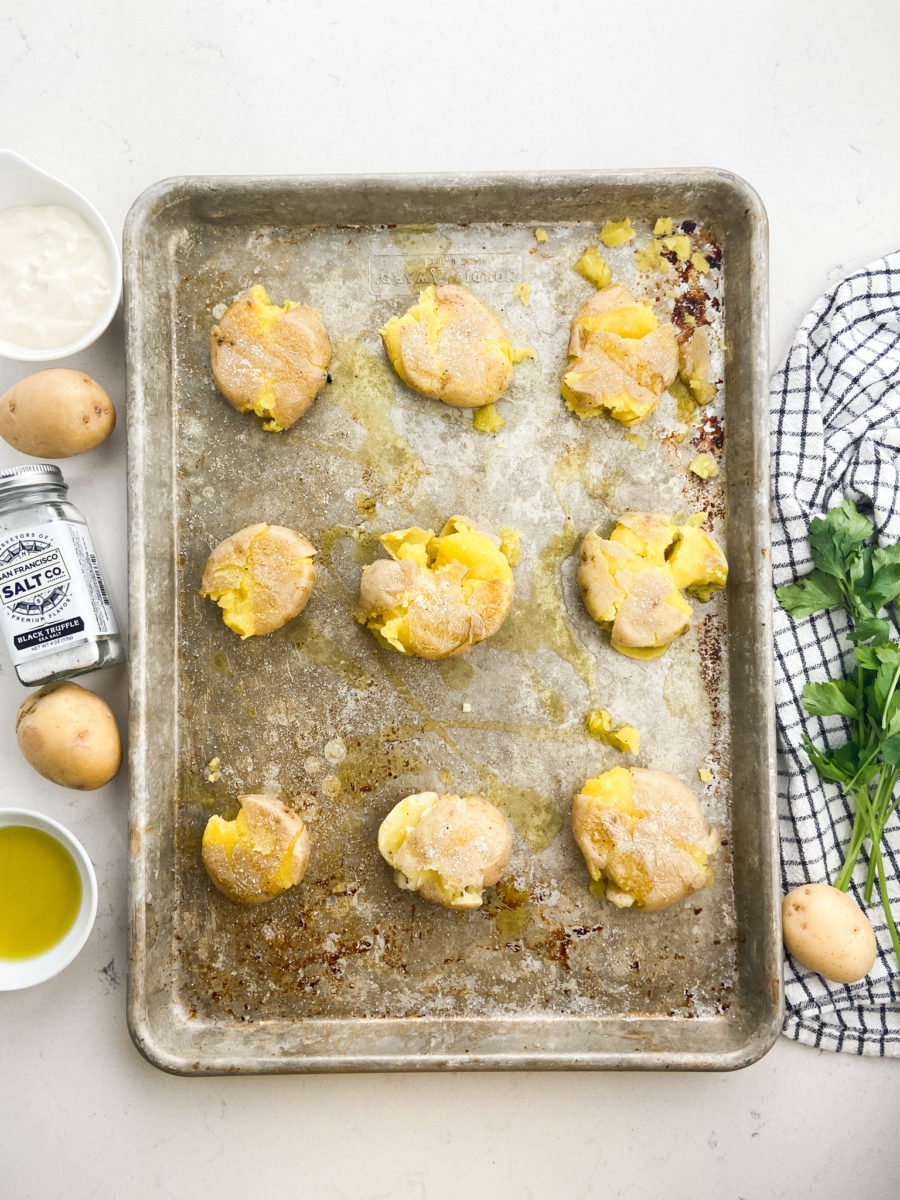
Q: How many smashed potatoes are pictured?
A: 9